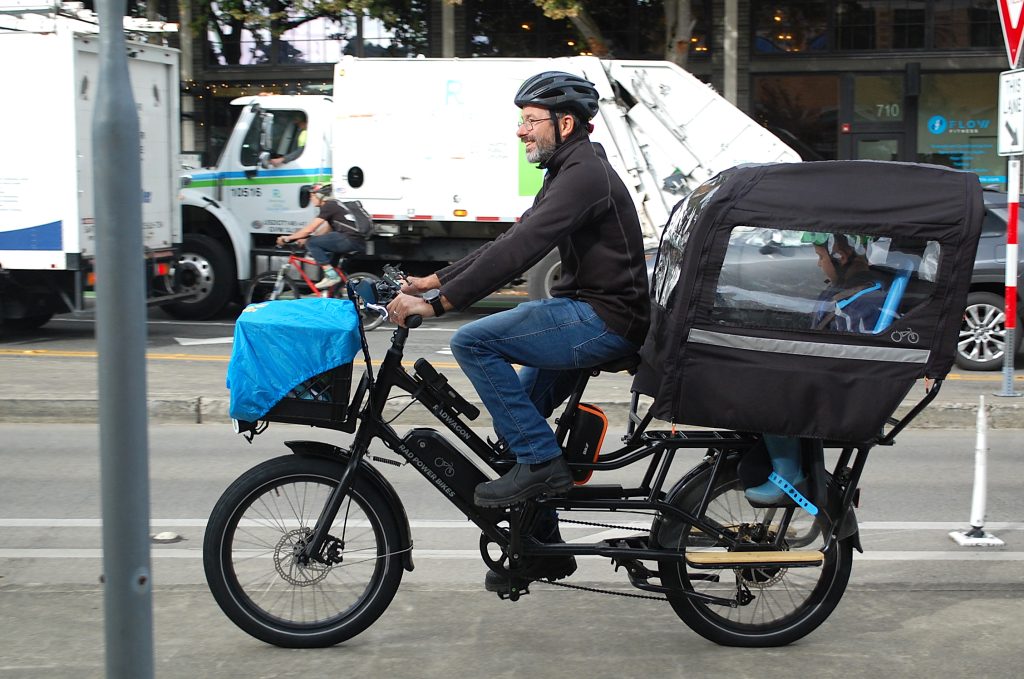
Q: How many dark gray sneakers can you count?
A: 2